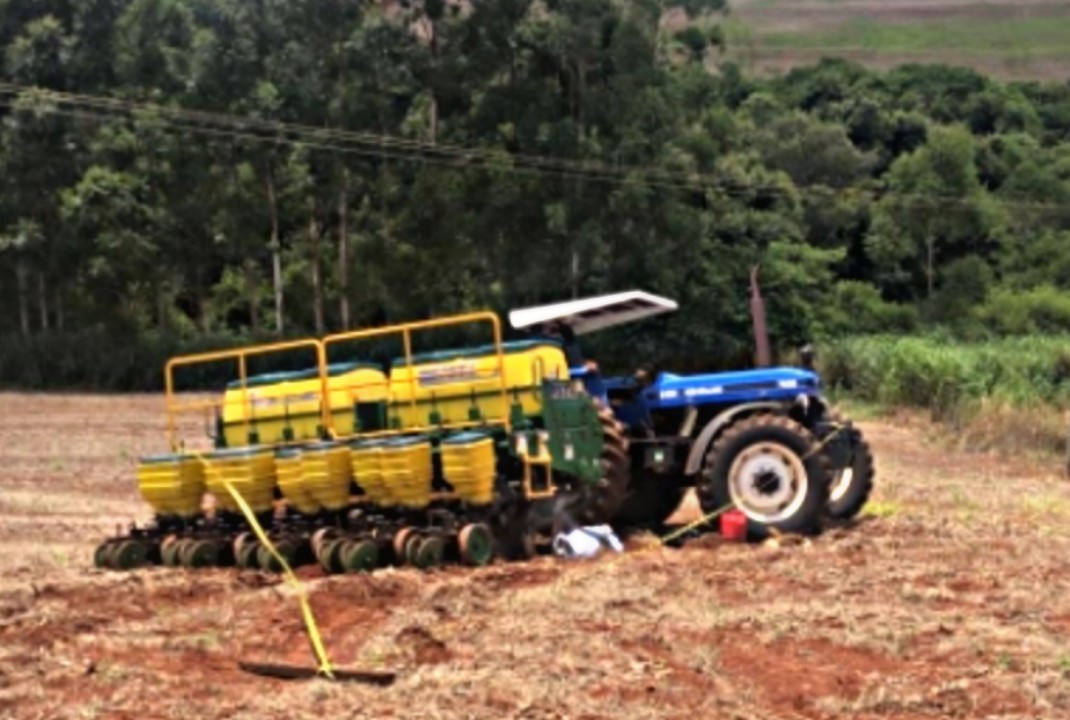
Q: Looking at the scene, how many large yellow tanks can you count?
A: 2